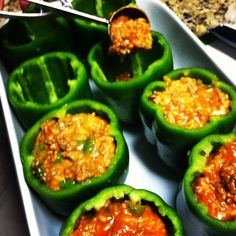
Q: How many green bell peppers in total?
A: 8